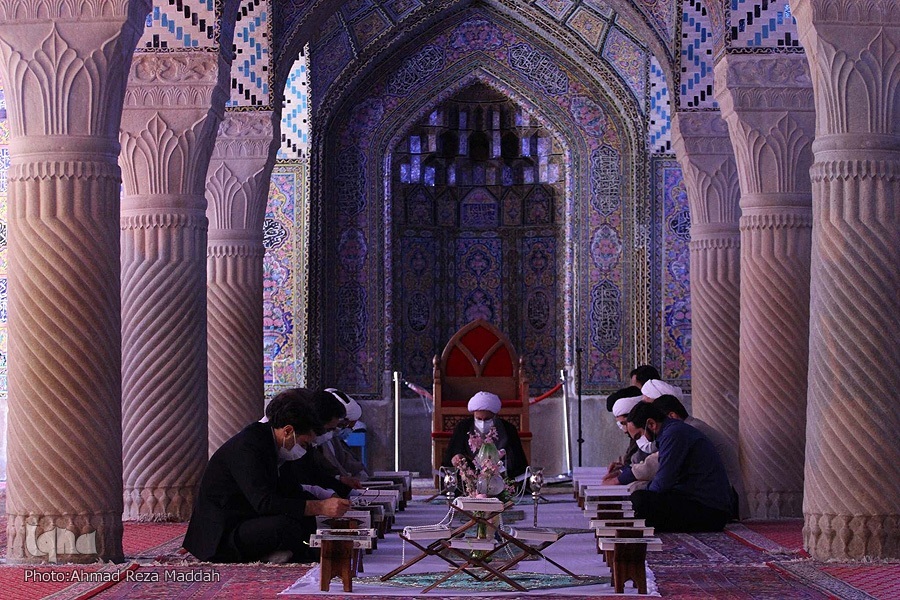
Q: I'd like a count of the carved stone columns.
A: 6